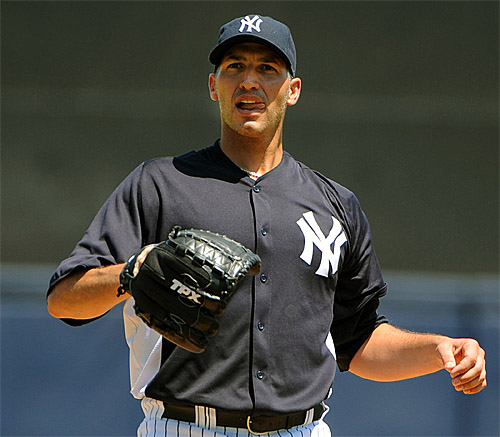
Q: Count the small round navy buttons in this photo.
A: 5